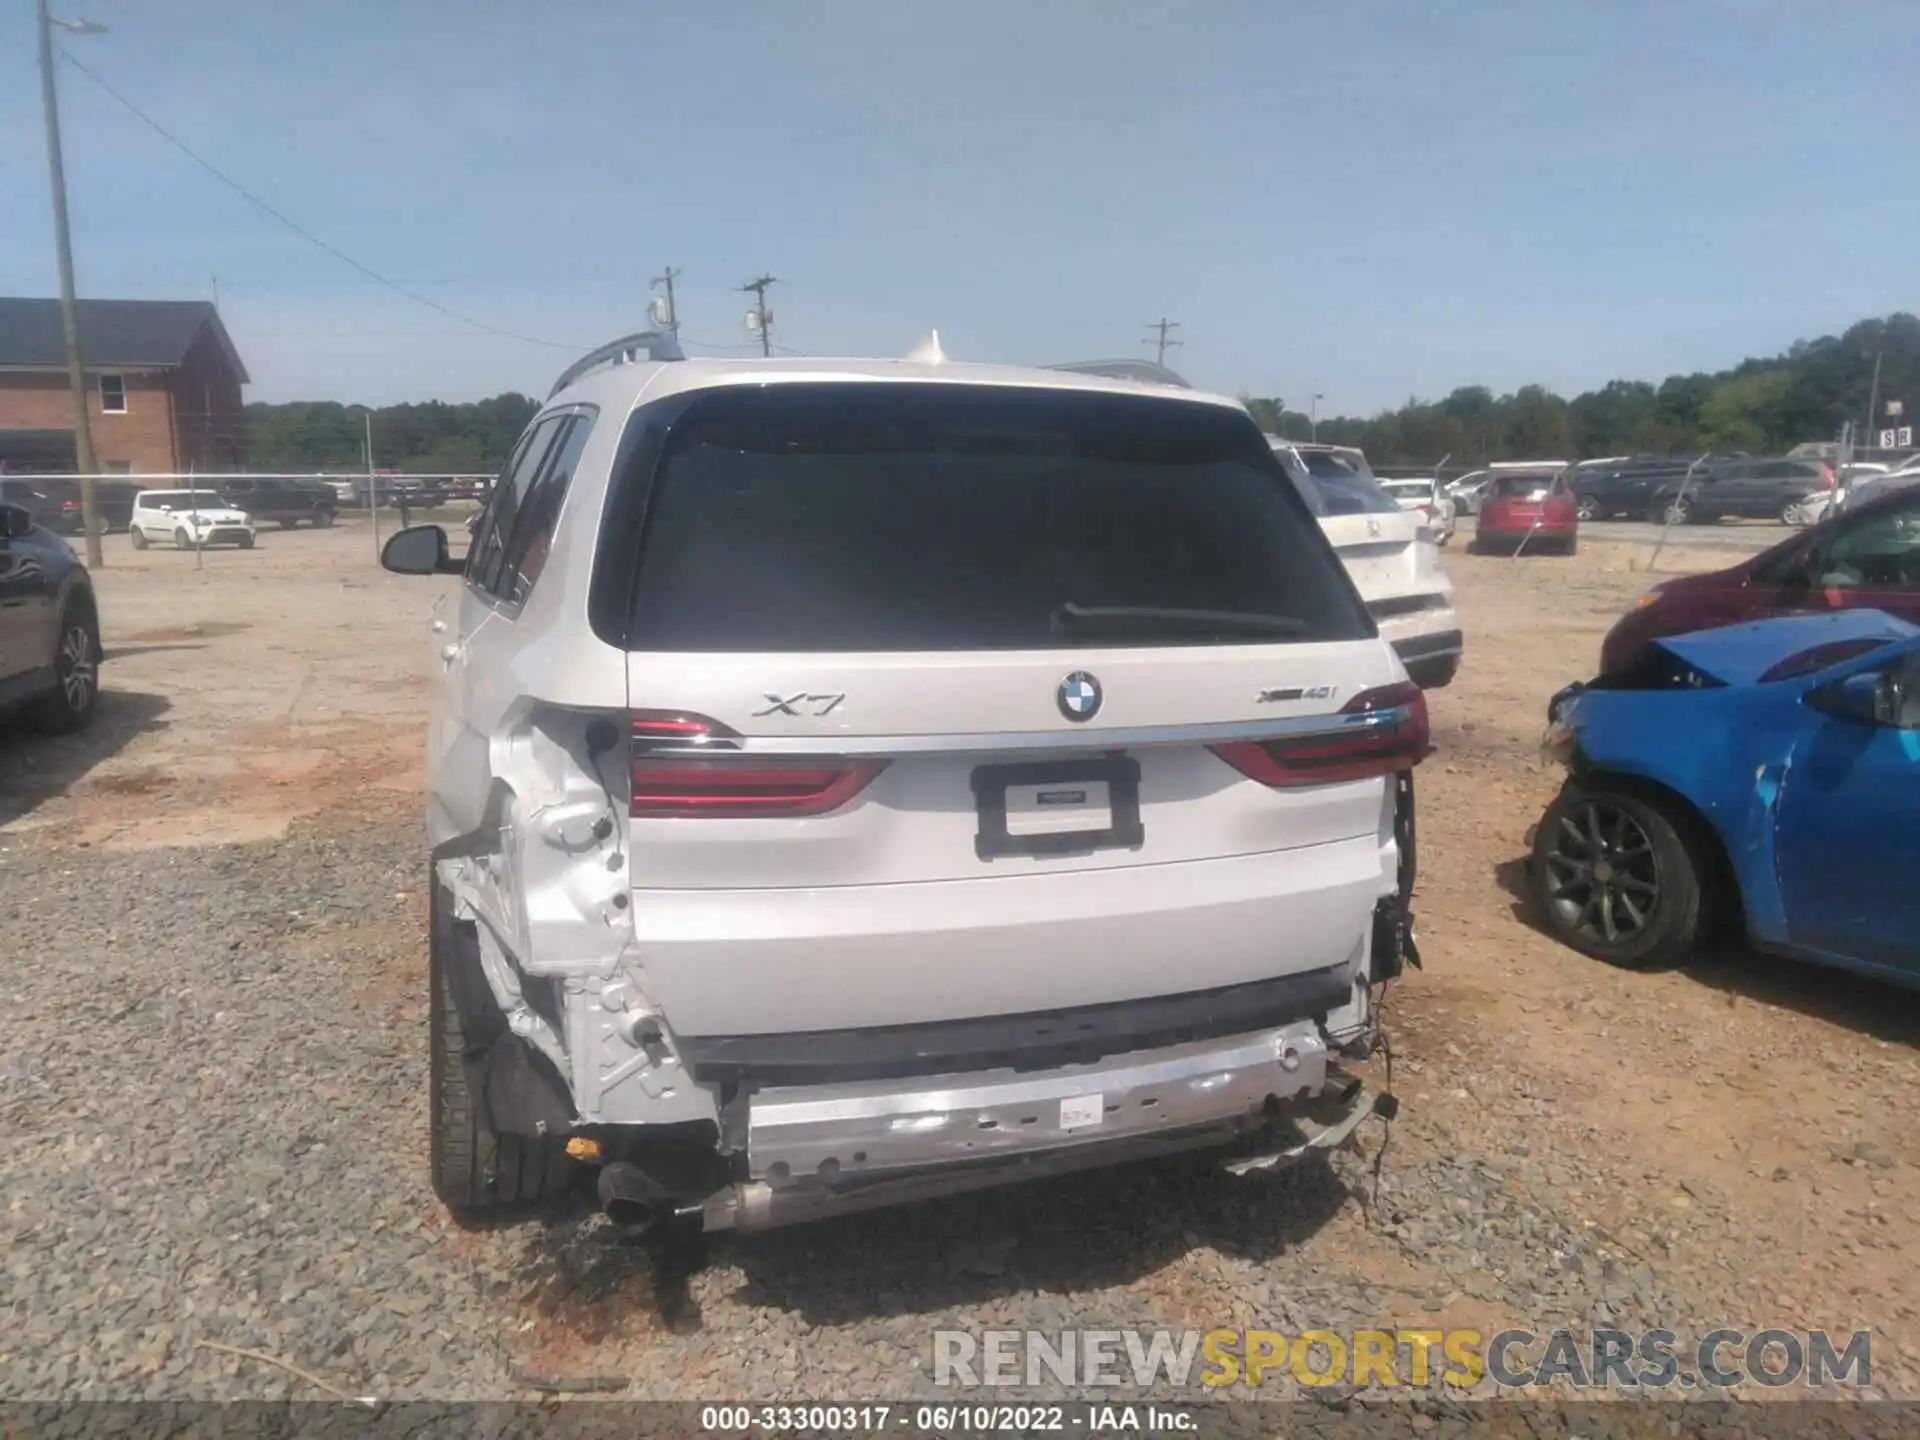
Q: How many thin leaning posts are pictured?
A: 3